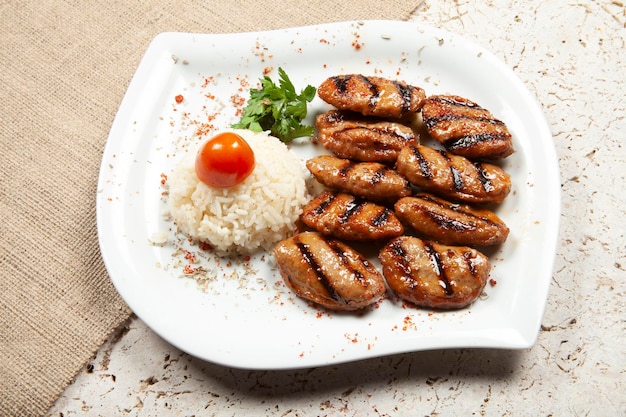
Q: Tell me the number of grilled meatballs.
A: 9